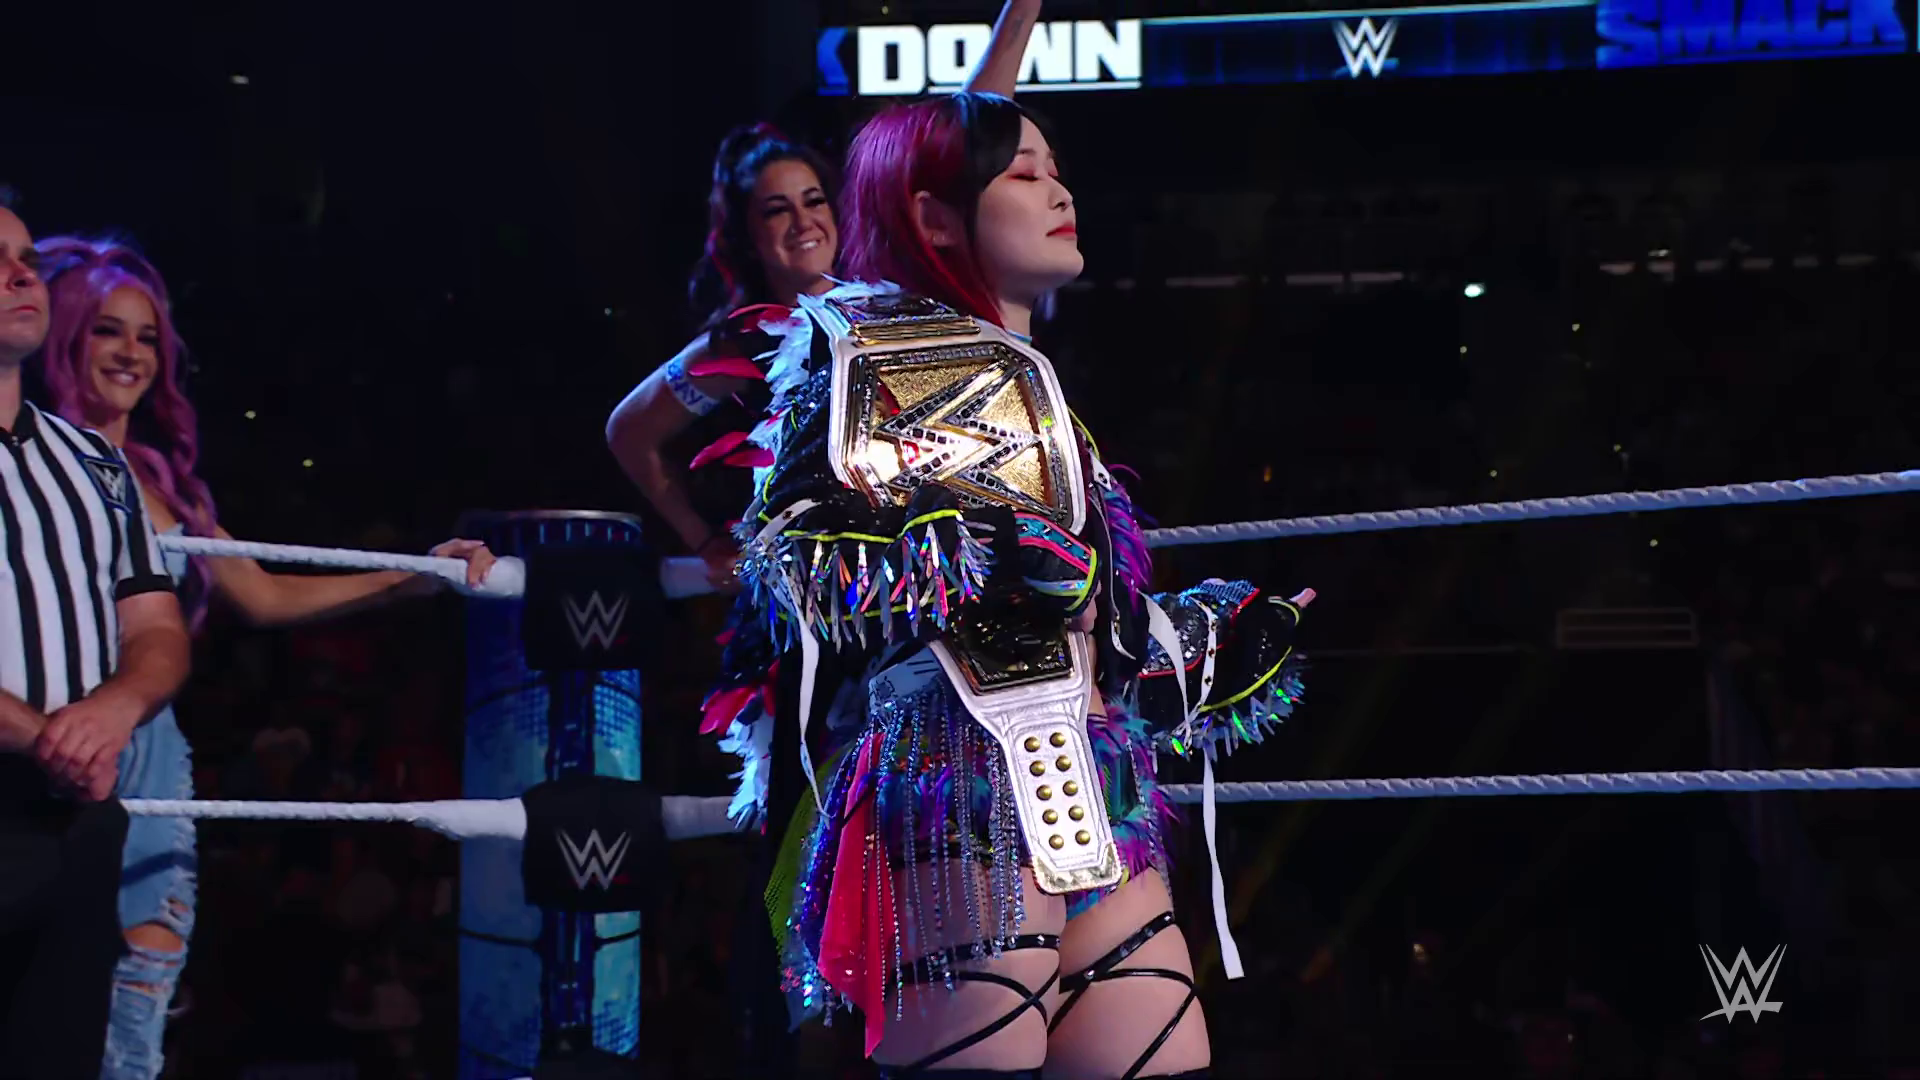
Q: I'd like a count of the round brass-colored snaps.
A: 10